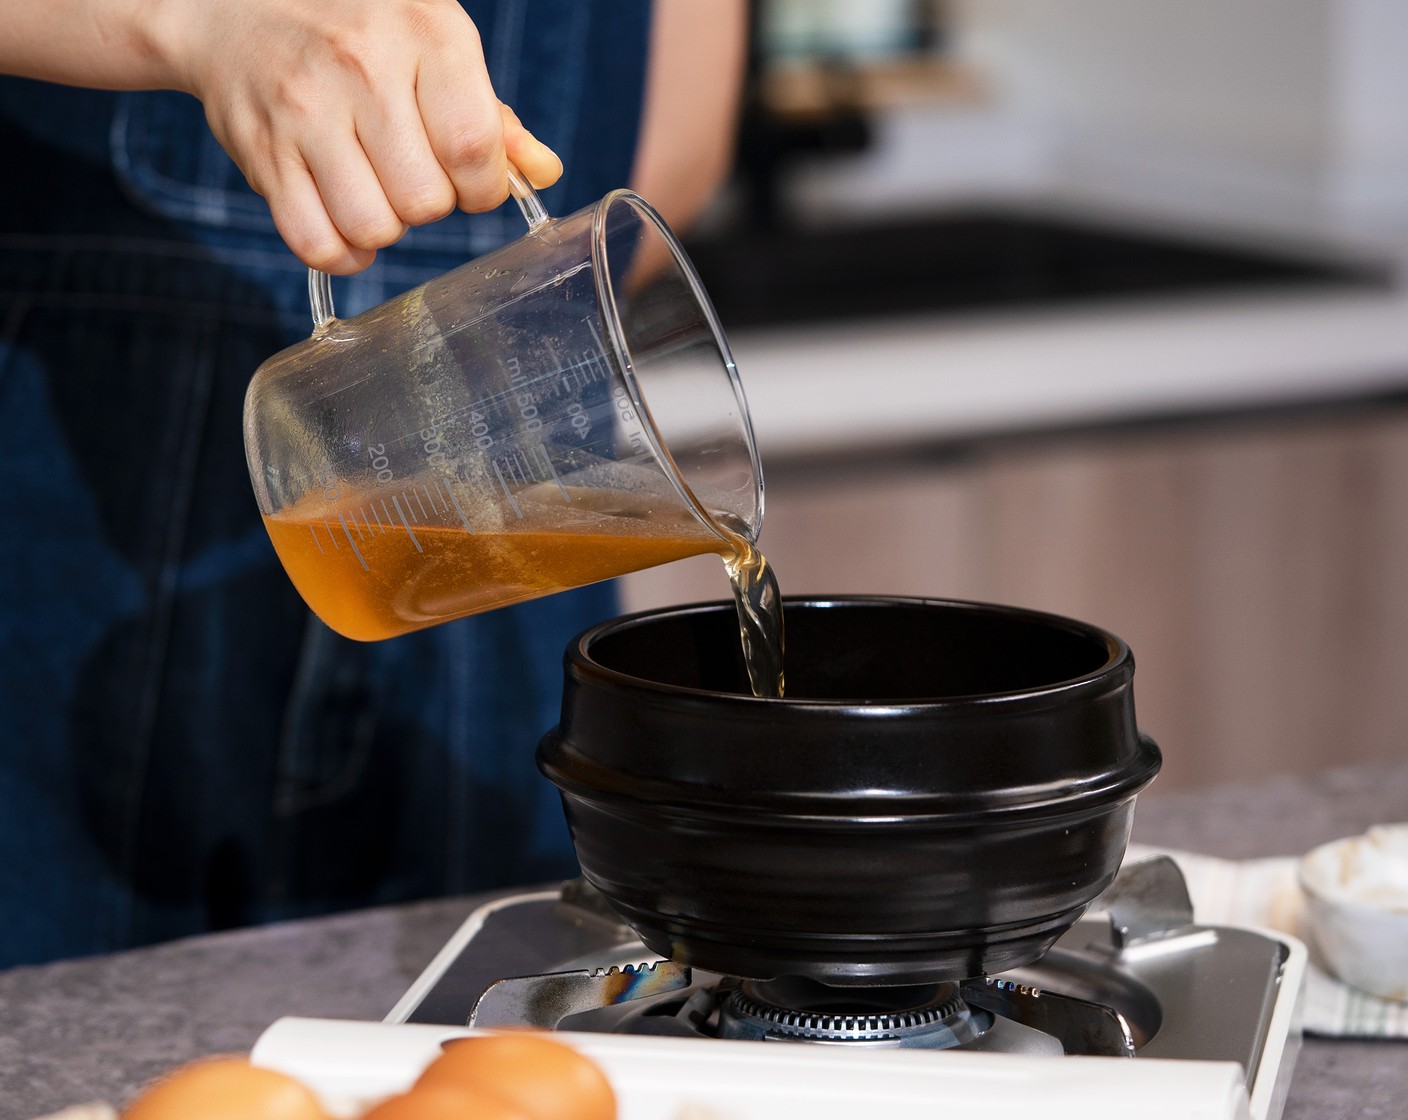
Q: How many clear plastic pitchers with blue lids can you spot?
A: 0